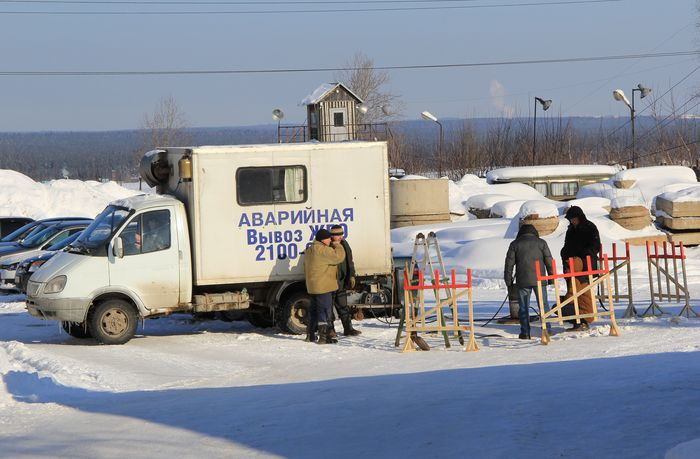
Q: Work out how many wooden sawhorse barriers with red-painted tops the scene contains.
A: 4